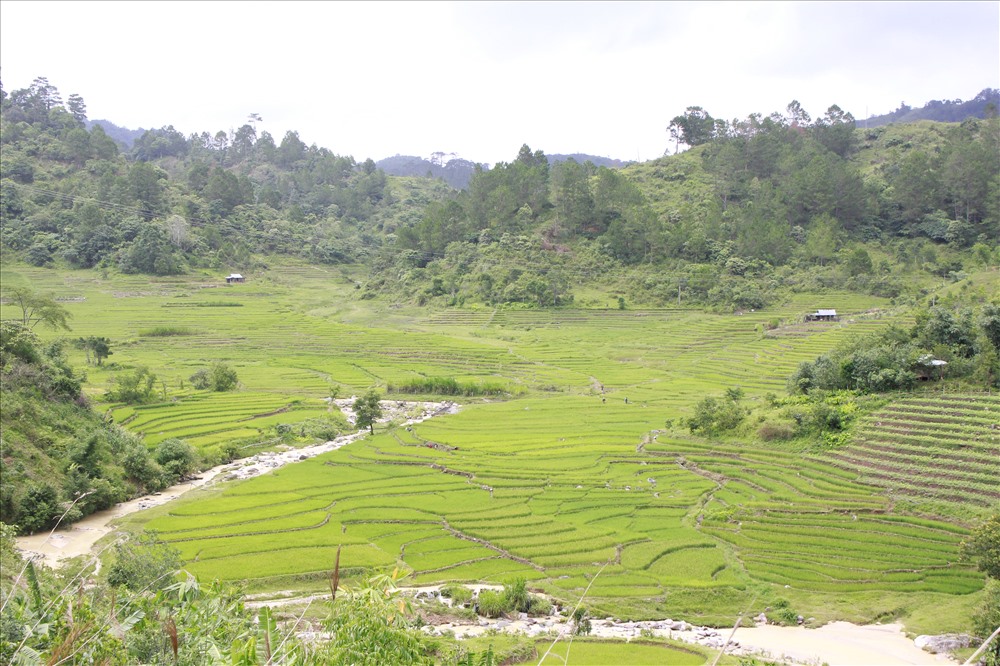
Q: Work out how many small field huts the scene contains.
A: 3